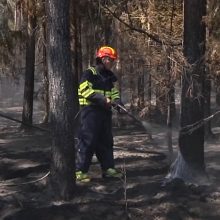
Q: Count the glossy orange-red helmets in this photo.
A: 1